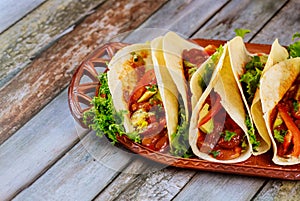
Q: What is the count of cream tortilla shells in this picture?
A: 5